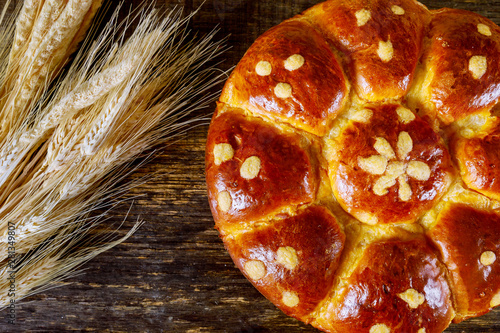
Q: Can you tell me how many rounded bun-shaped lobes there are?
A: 9